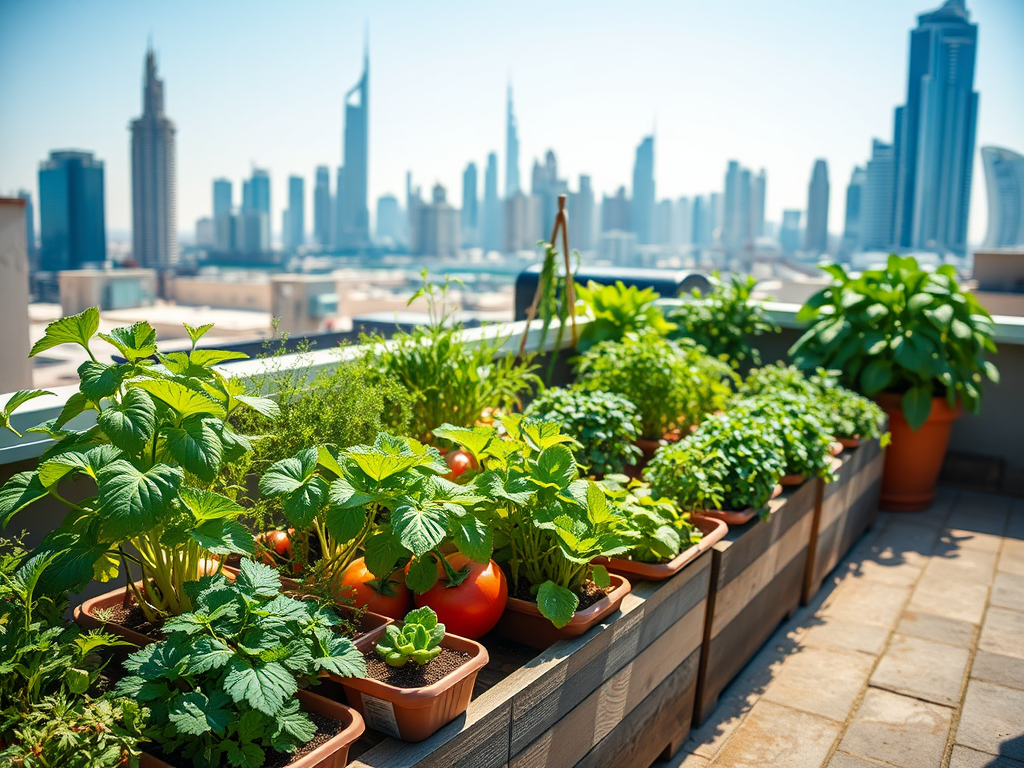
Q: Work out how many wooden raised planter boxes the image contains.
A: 3